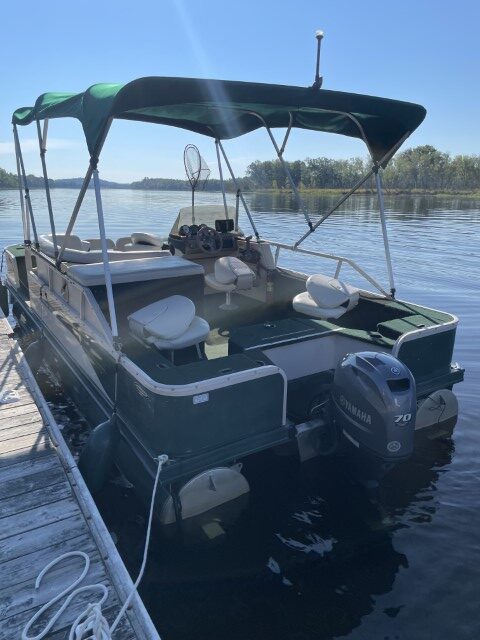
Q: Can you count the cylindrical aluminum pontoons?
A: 2